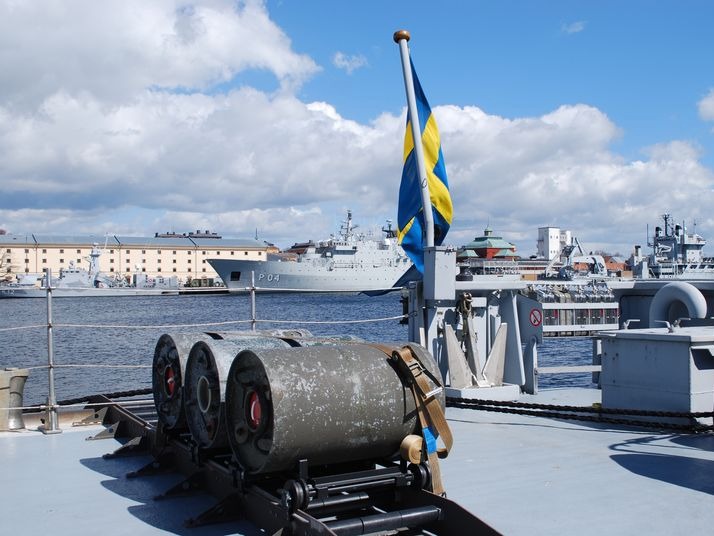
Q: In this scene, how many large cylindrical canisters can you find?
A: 3